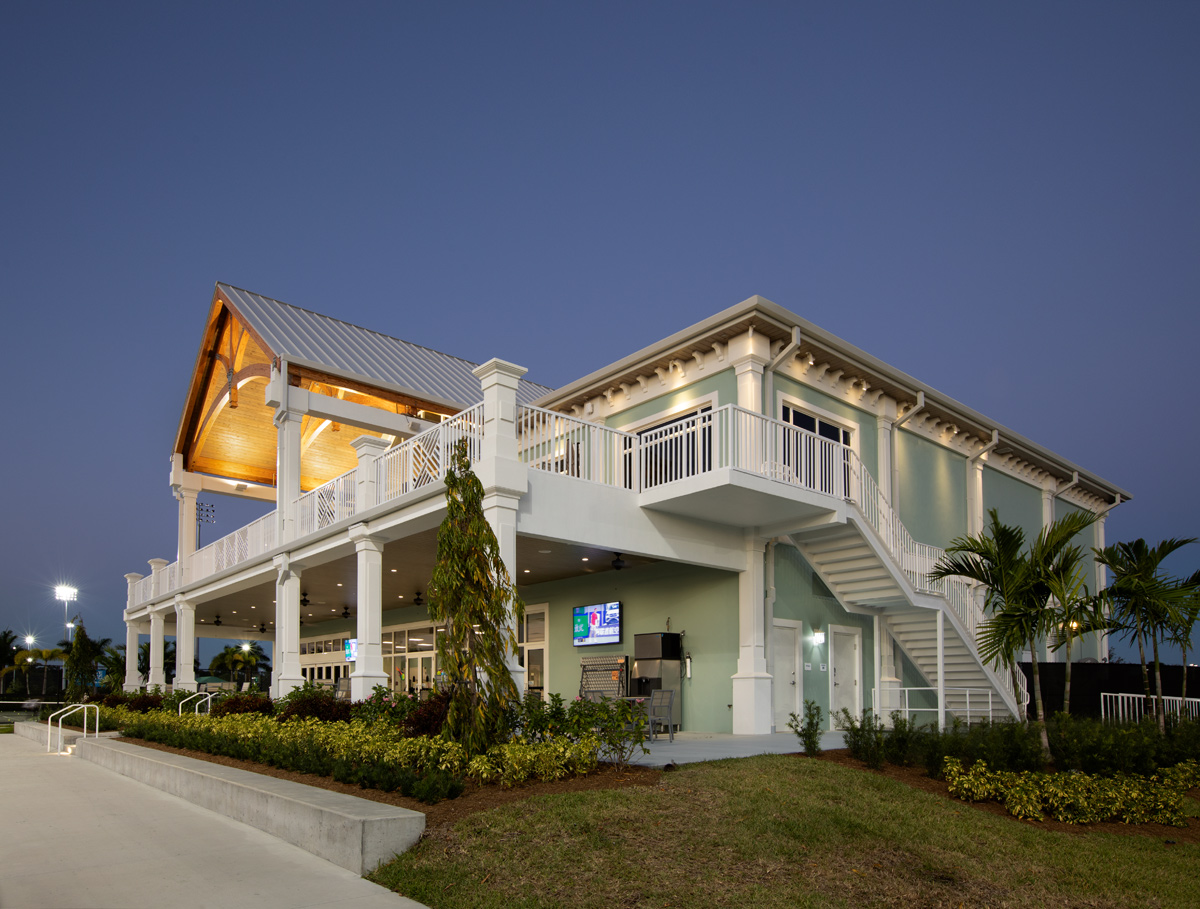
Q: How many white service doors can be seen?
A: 2